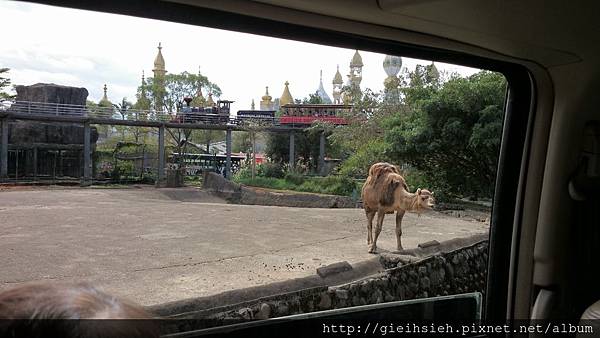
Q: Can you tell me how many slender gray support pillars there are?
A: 6